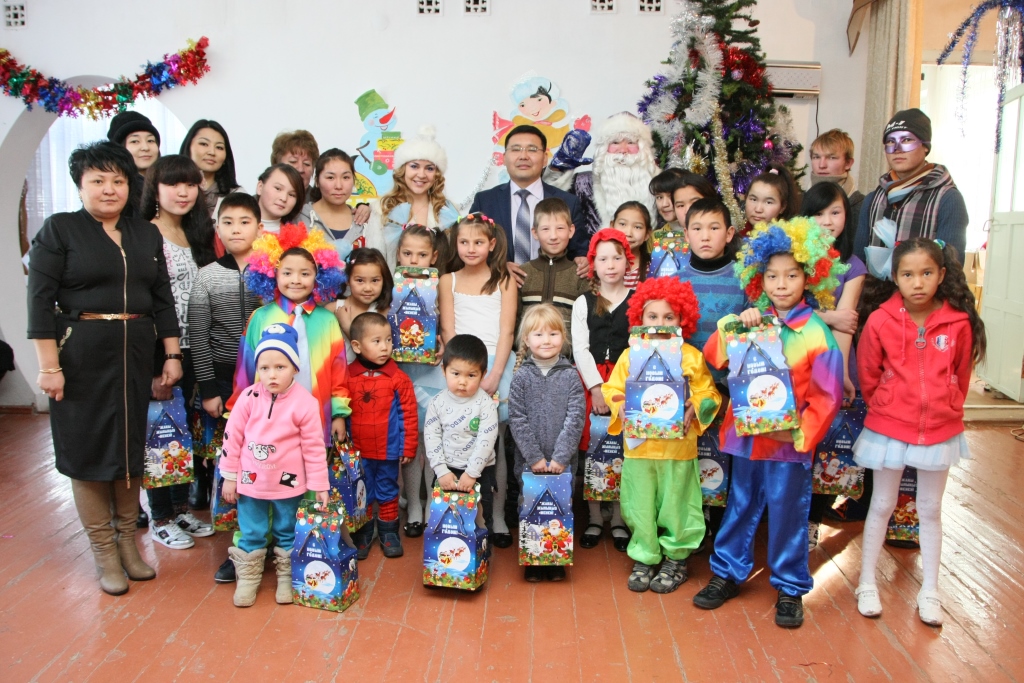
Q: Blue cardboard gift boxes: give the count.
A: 15